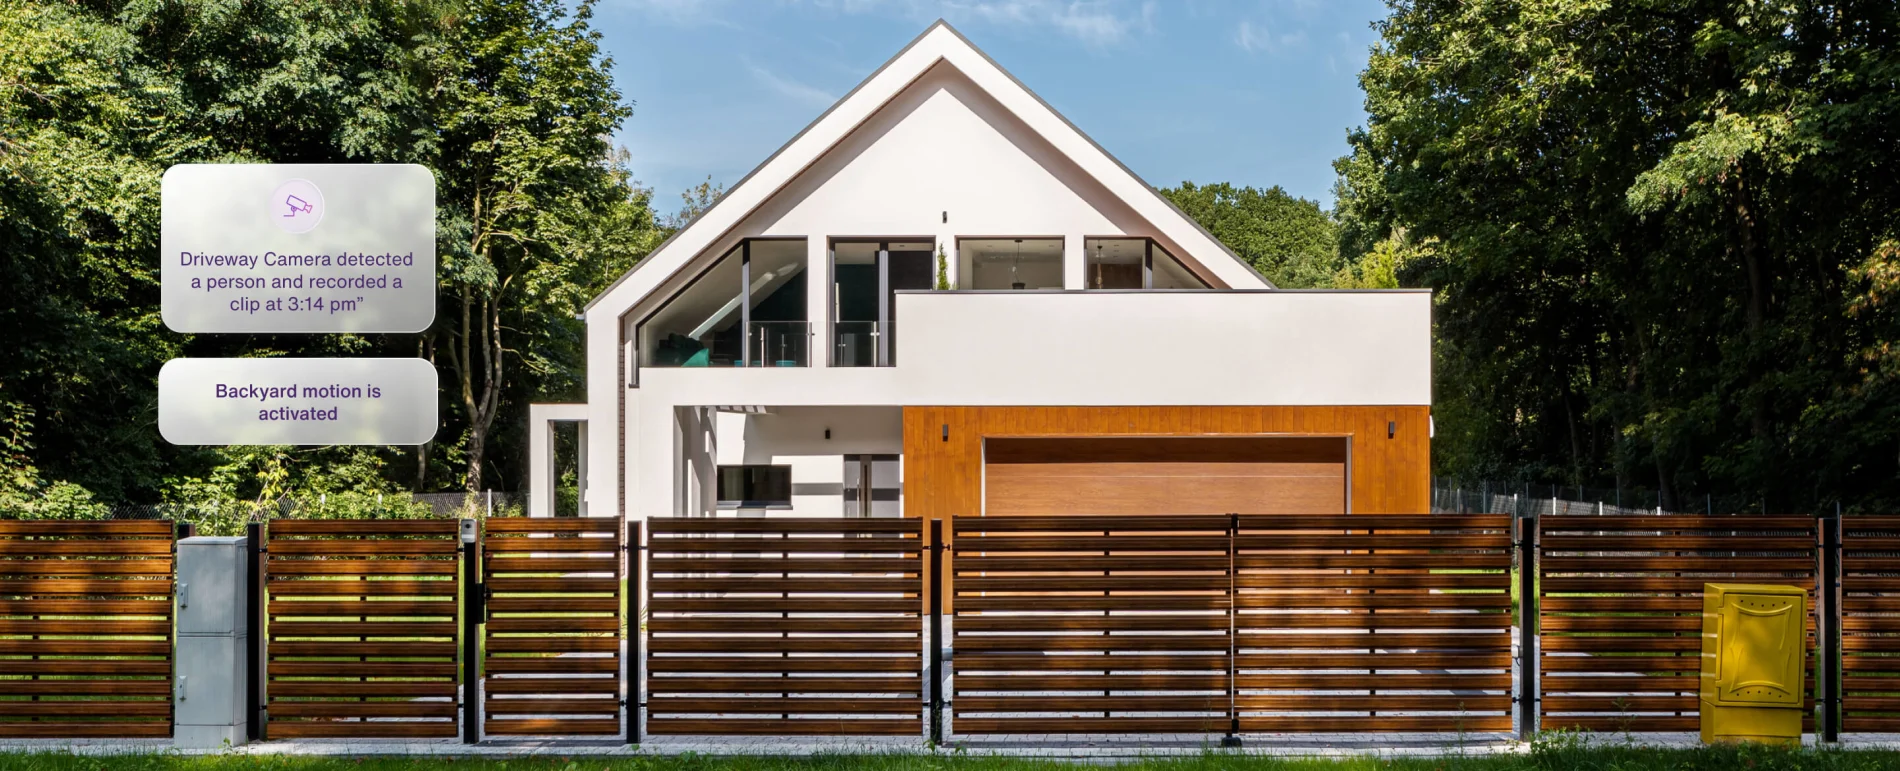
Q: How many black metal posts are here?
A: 7